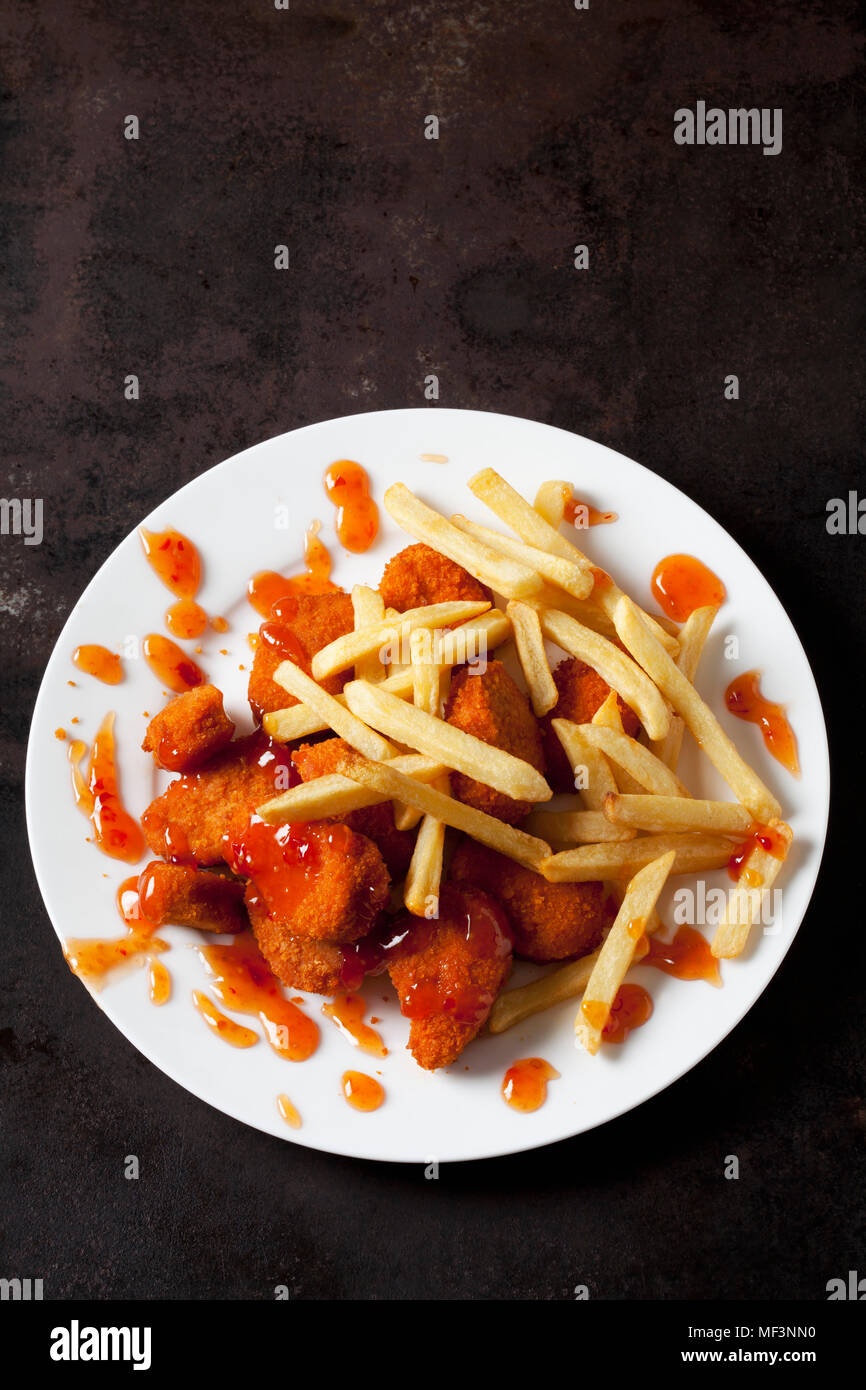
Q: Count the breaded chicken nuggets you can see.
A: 12